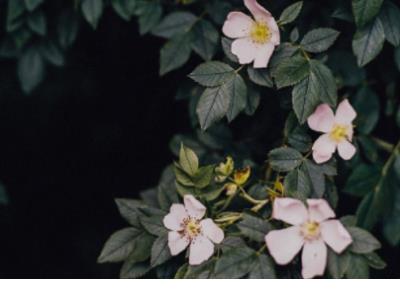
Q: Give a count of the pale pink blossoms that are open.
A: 4